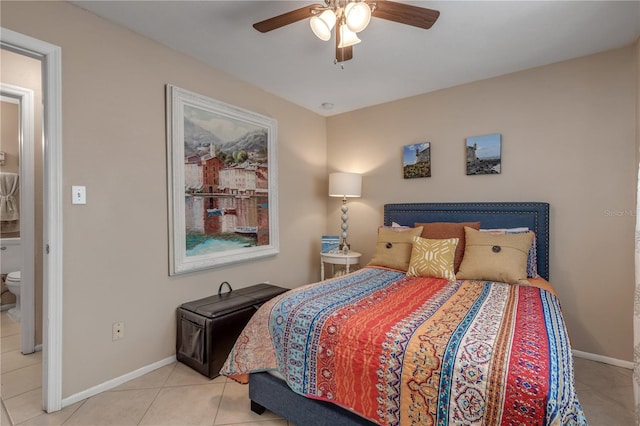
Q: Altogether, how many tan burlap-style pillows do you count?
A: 2